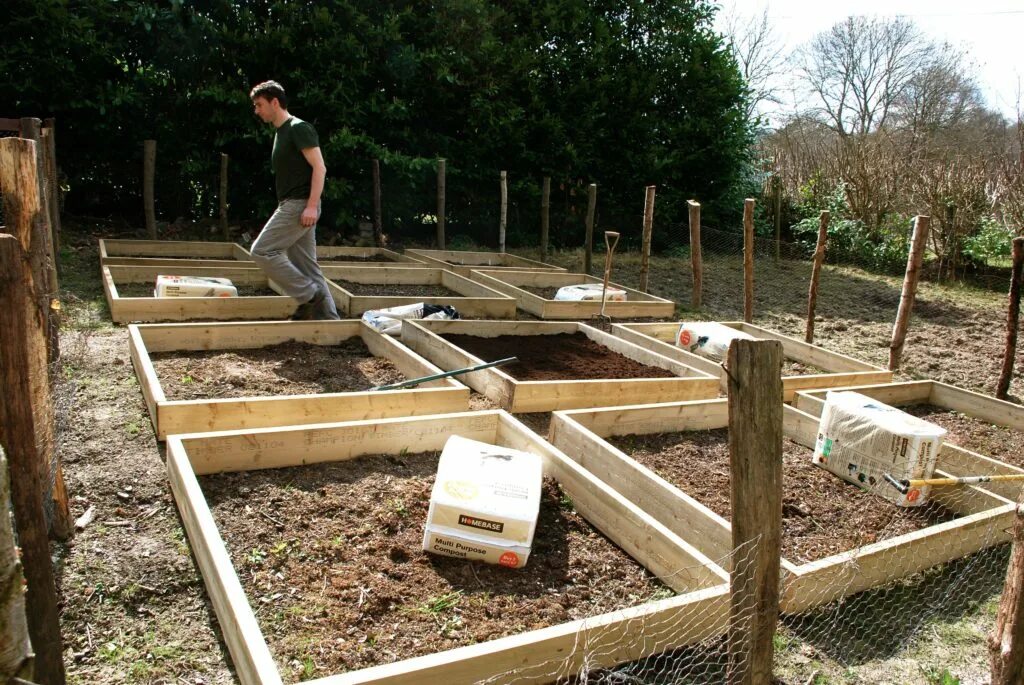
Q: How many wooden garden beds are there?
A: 12